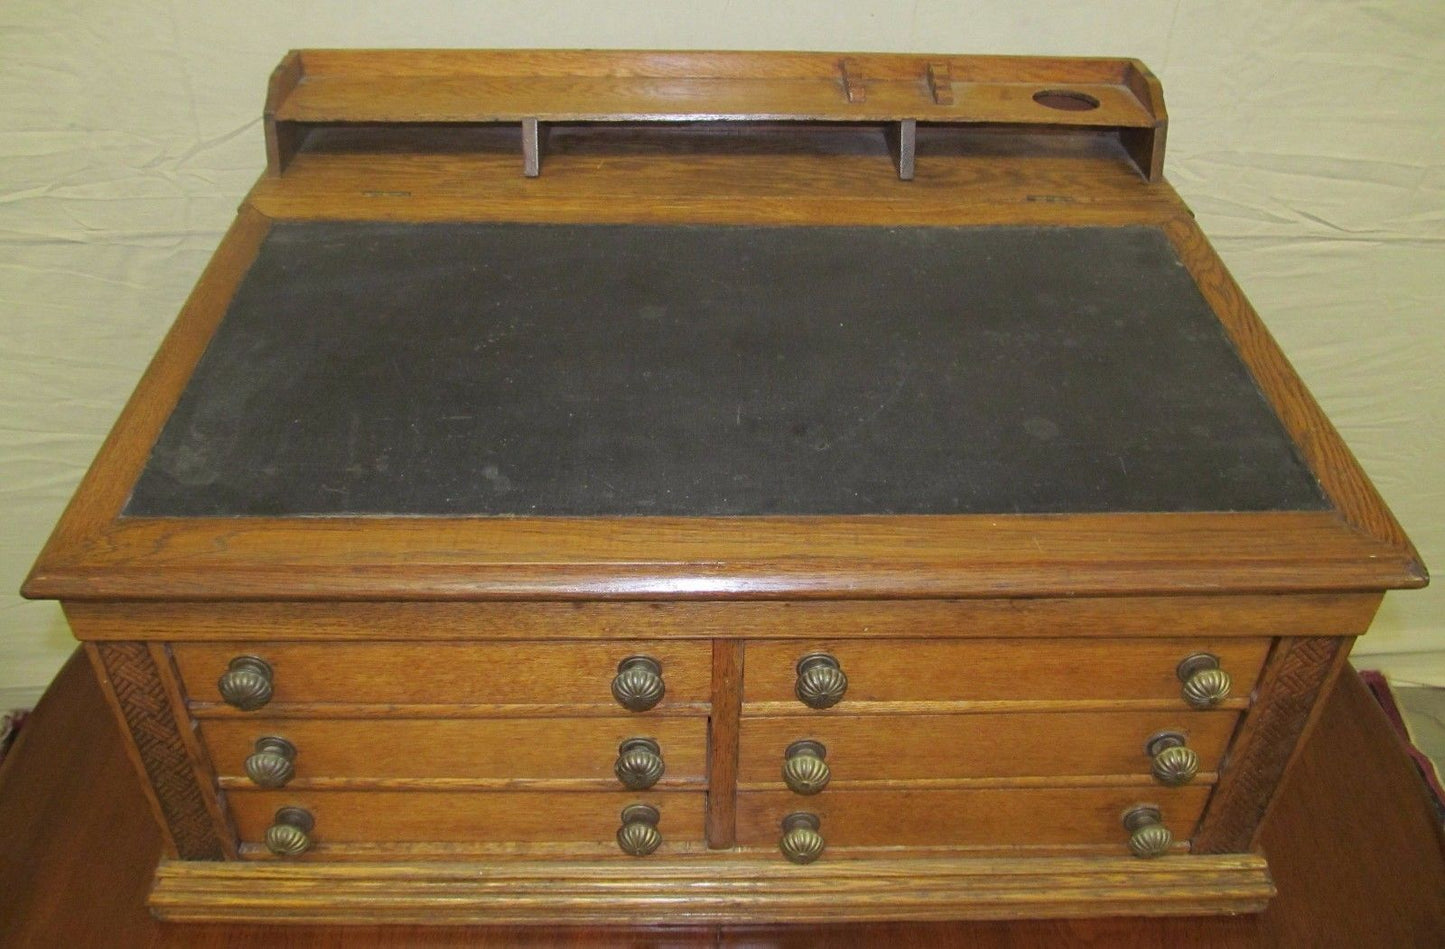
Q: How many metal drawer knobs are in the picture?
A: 12